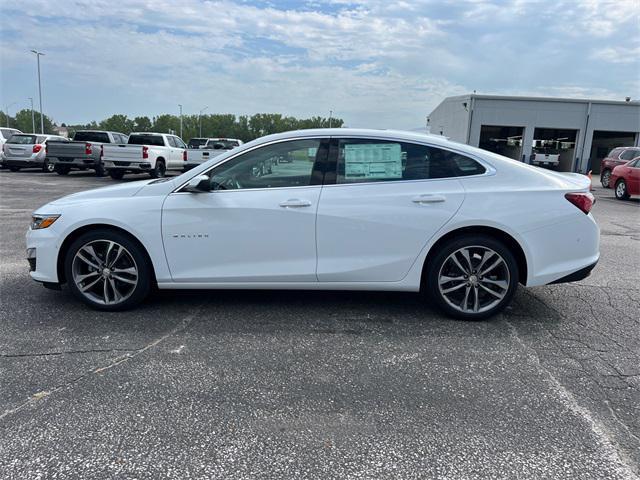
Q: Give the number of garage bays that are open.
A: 3